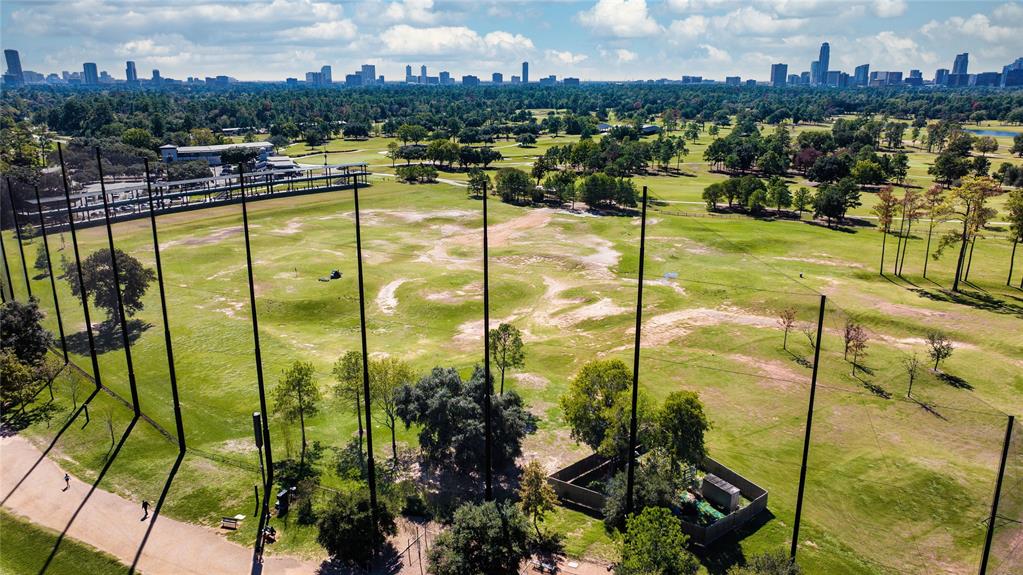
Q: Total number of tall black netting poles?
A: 13